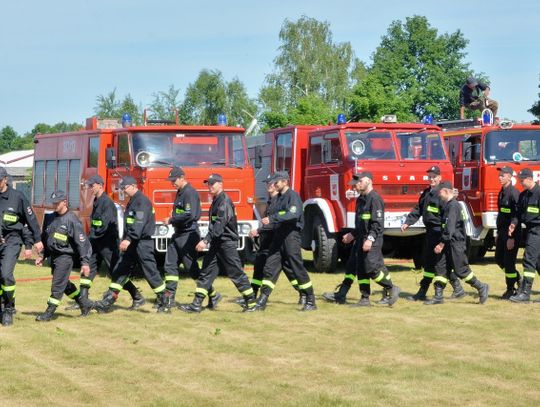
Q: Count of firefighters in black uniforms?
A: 14